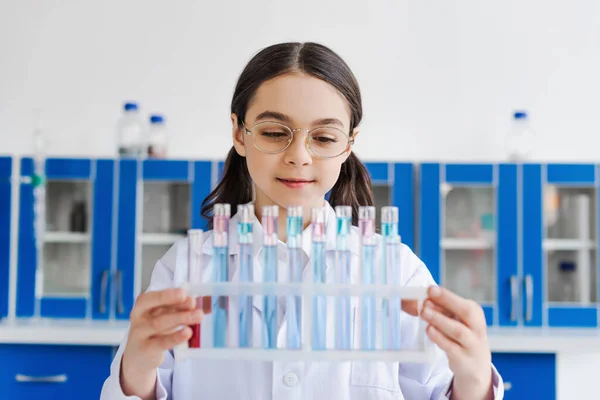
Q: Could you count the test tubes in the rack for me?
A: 9